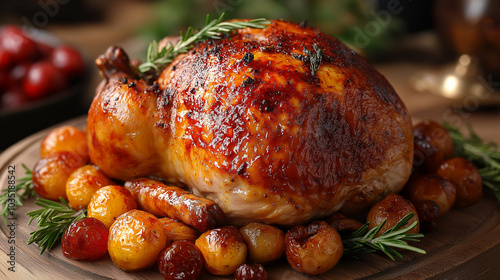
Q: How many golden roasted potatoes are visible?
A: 12